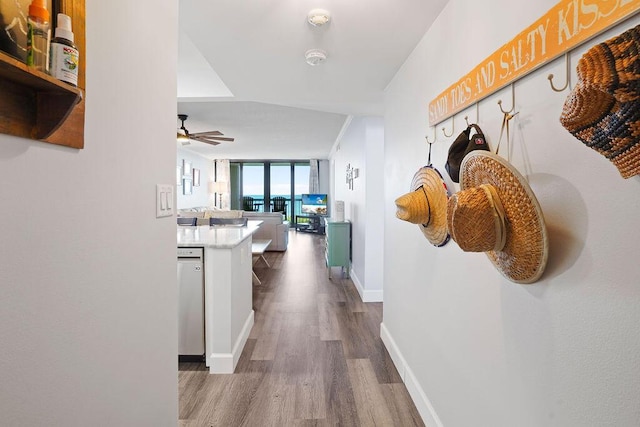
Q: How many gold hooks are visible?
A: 5